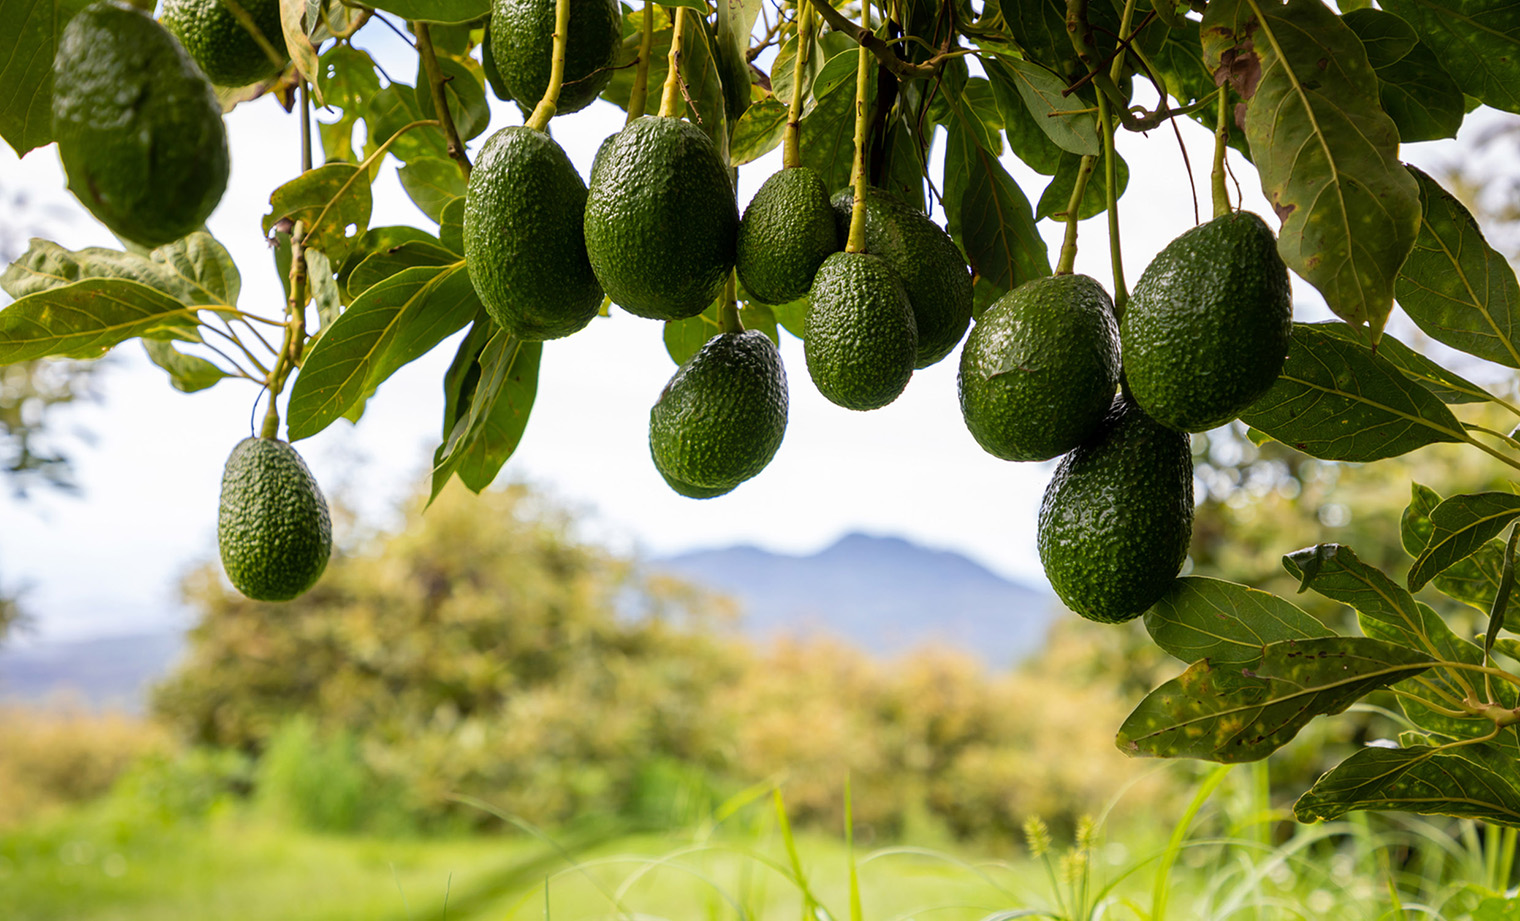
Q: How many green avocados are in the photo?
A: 13